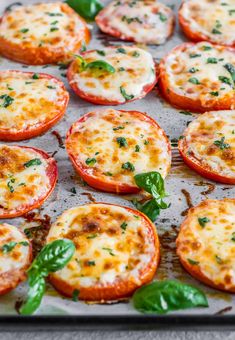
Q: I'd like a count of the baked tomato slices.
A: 12